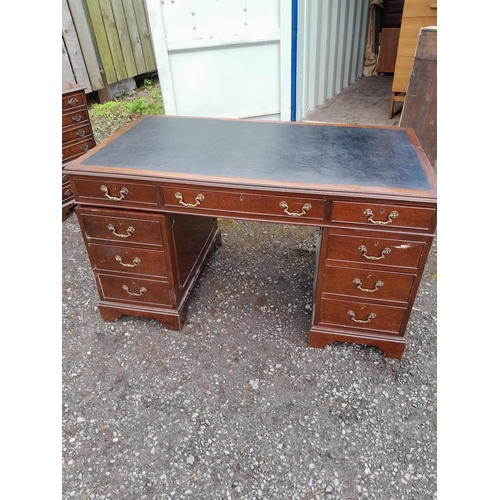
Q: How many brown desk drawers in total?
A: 9